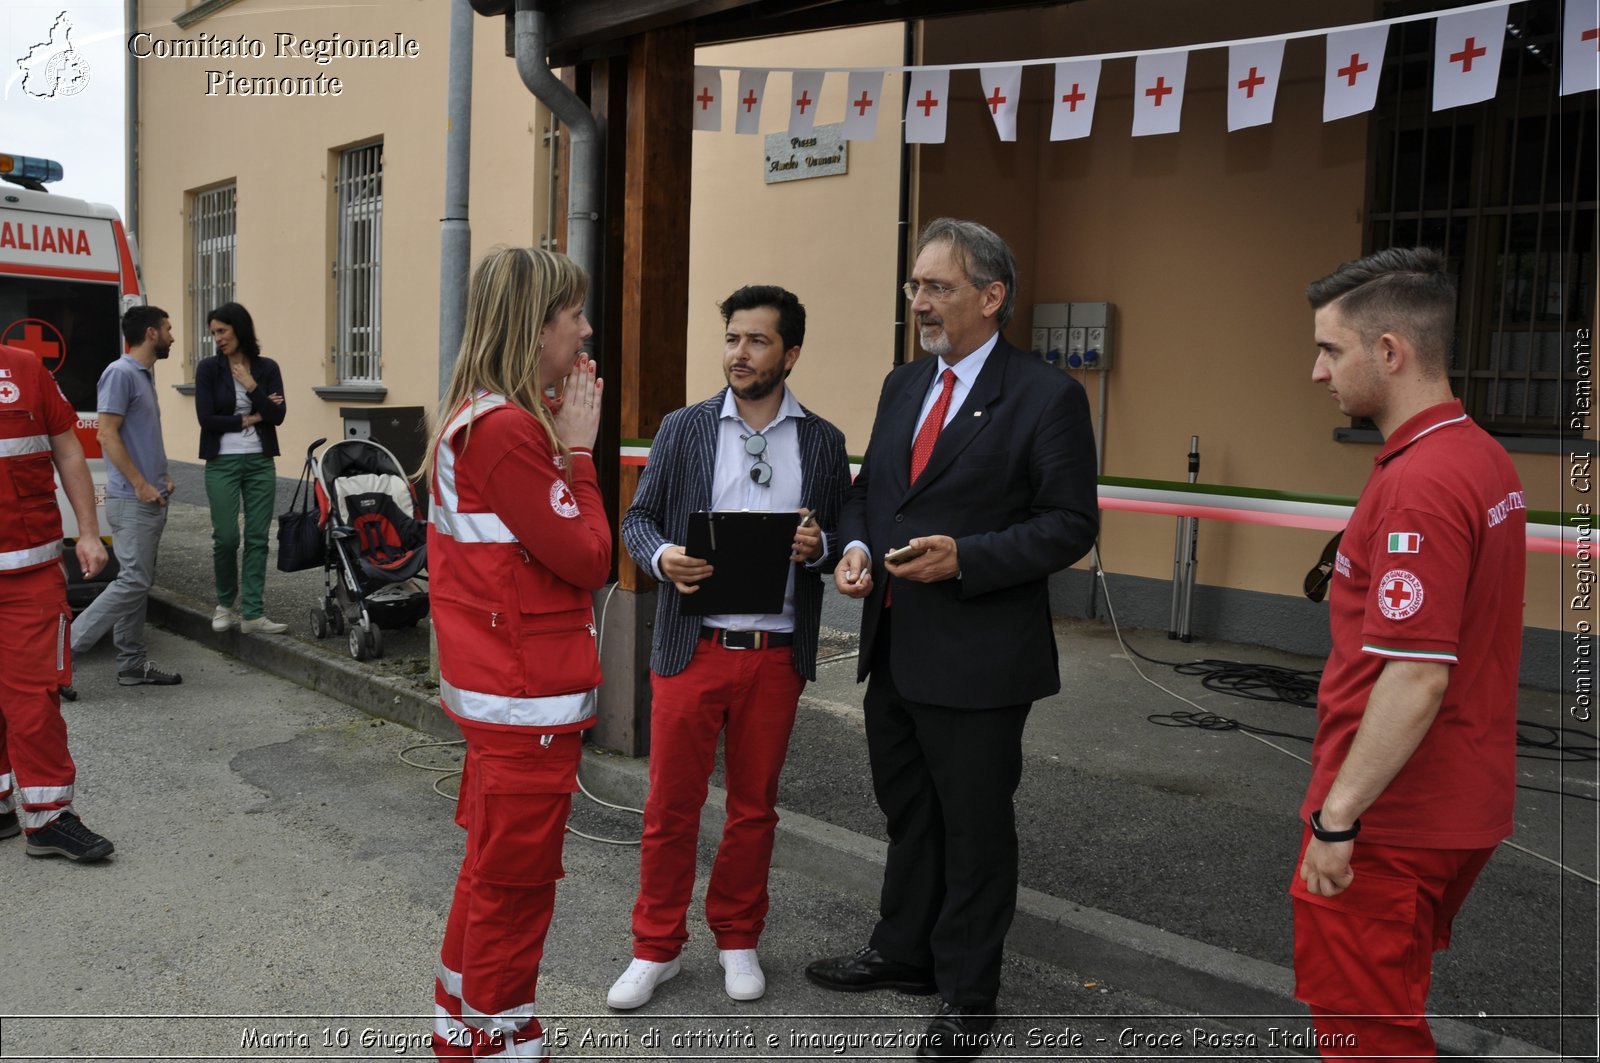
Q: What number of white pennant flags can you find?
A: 12